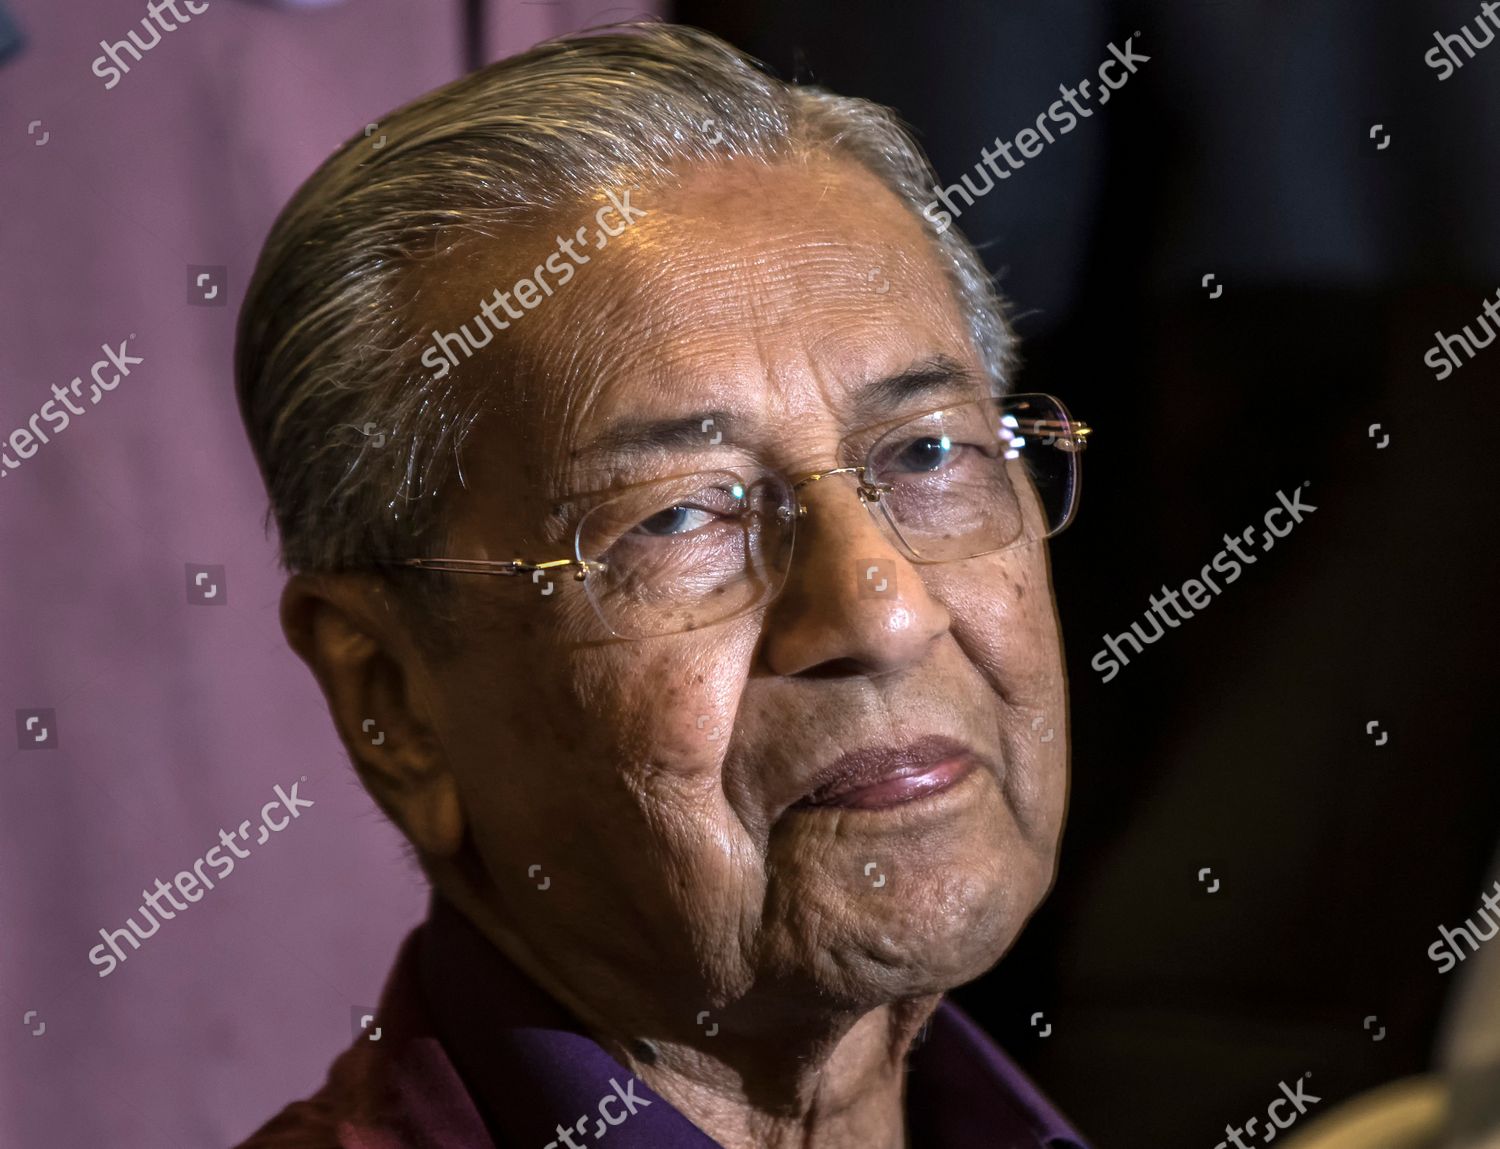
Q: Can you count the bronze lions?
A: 0